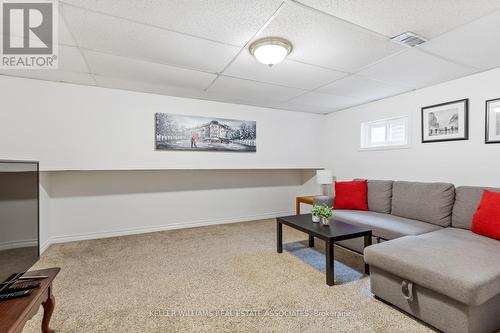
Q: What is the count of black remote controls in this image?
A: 2